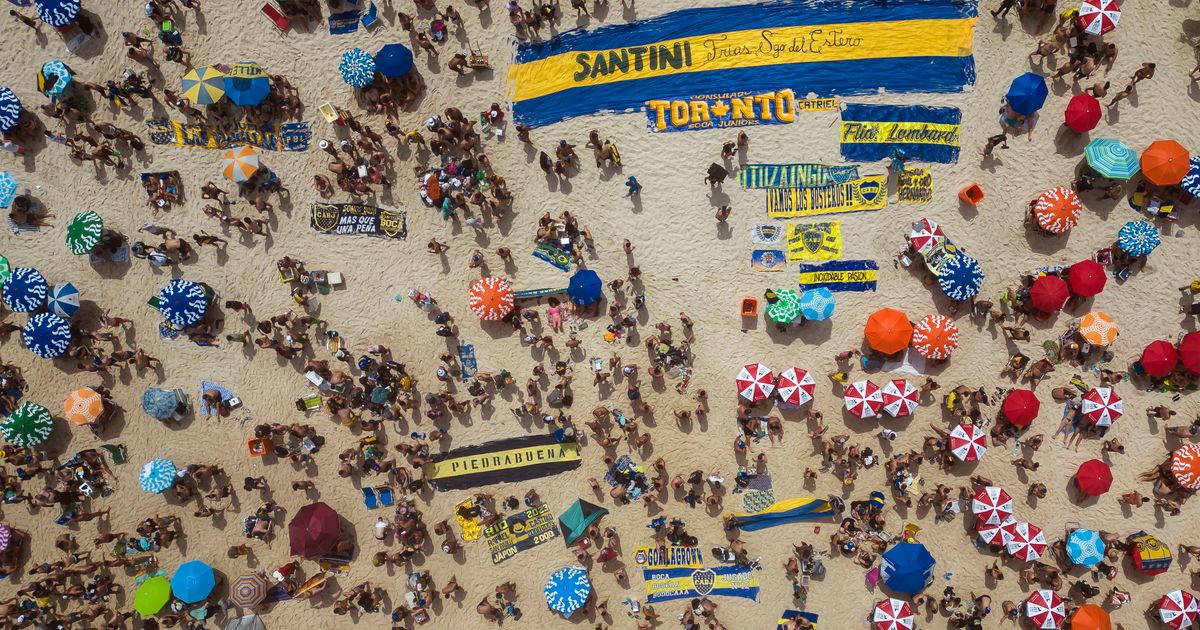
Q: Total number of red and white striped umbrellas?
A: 14